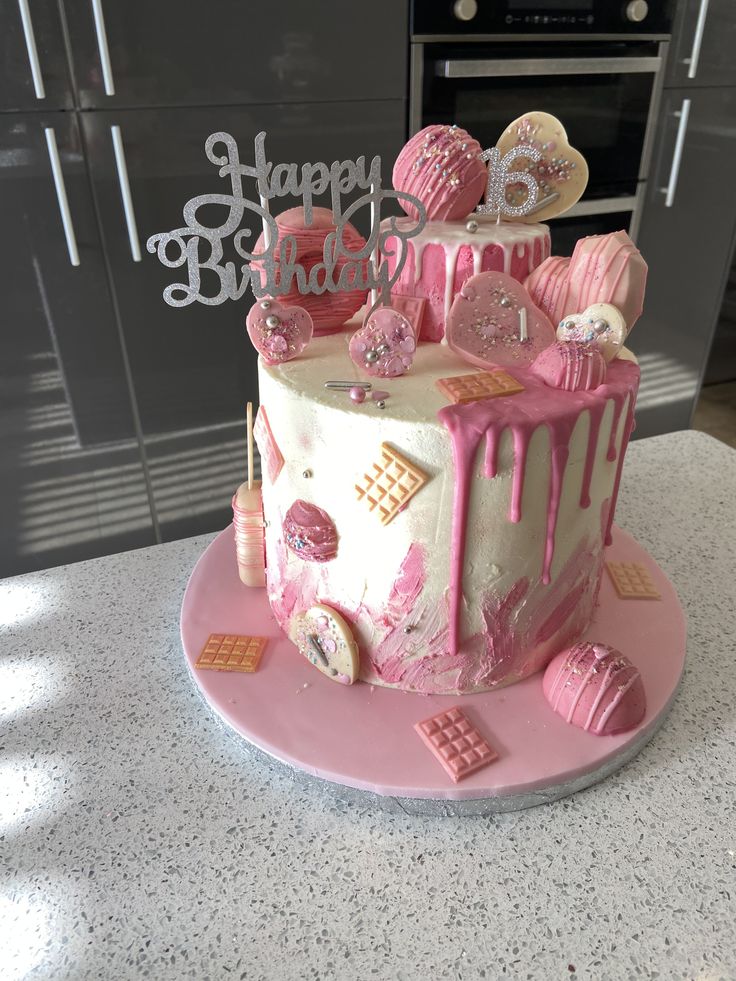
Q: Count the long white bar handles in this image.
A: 6